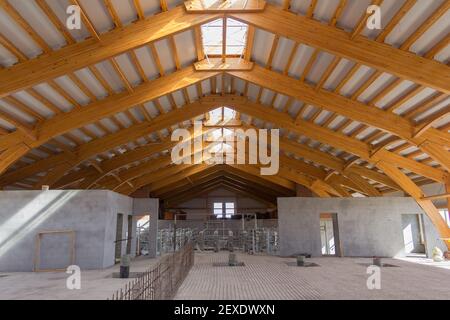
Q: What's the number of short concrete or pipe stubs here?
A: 4